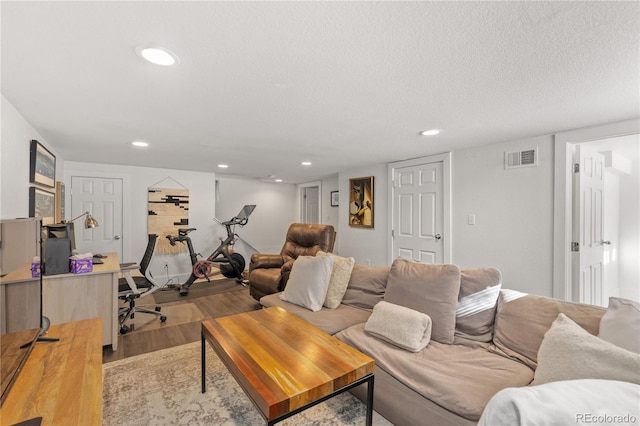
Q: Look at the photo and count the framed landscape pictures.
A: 2